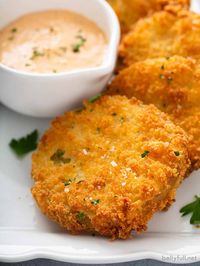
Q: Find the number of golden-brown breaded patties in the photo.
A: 4